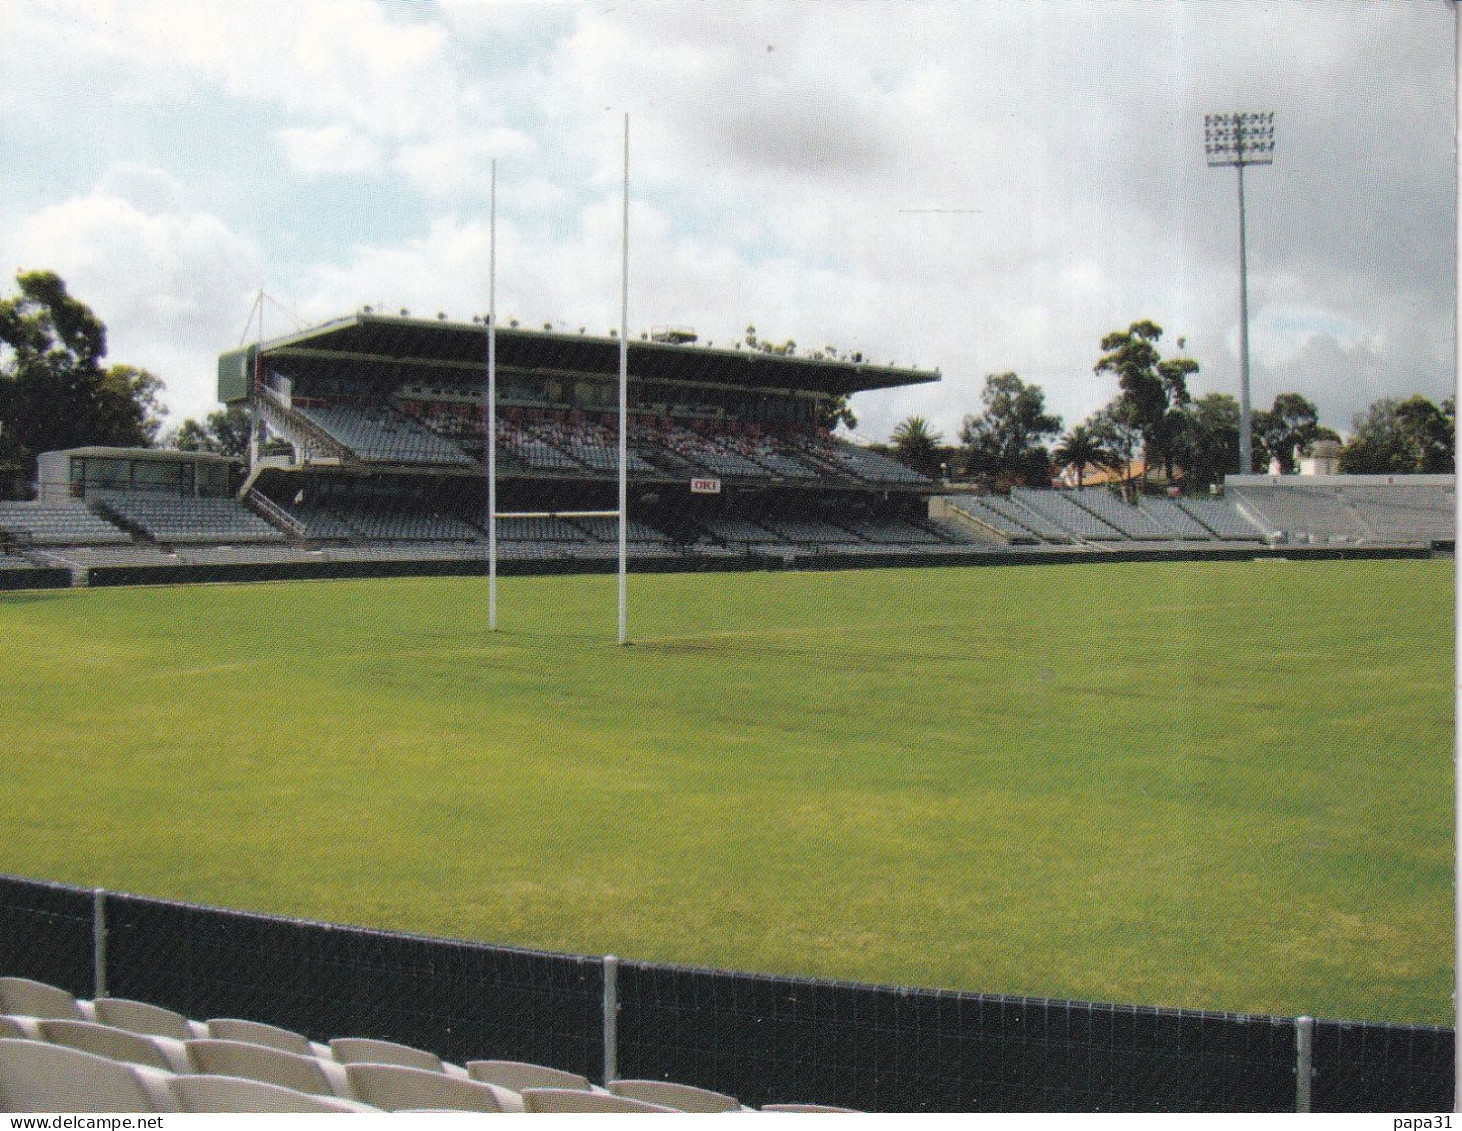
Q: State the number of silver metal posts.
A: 3